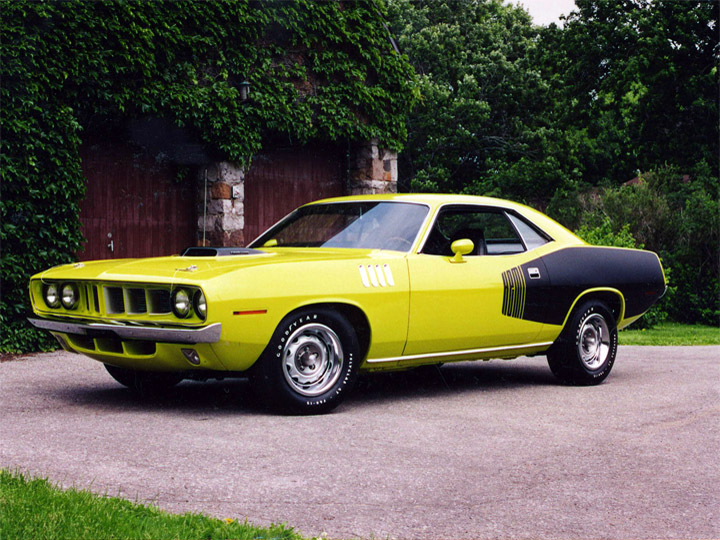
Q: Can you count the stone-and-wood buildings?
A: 1